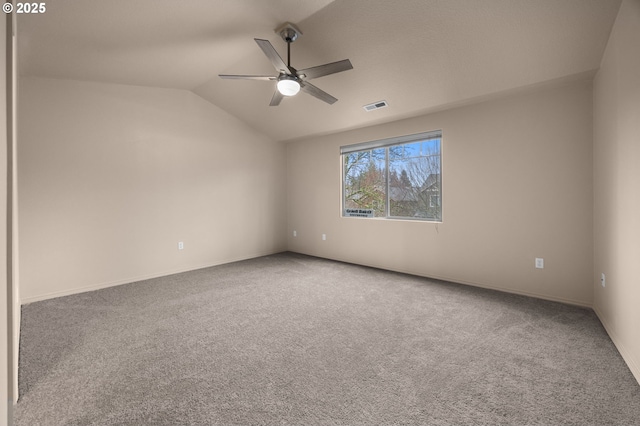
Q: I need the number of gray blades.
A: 5